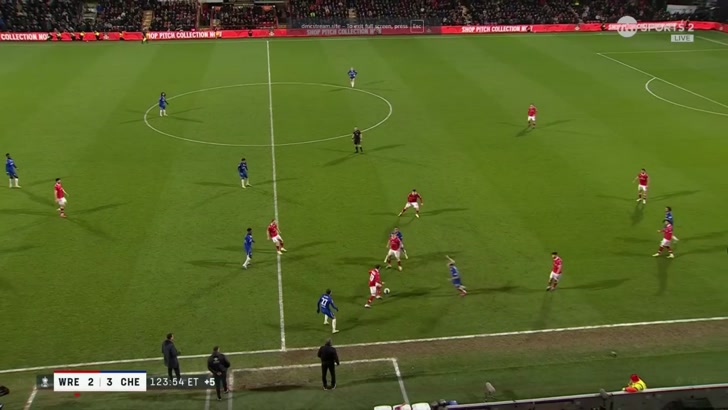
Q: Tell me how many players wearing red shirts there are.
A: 9